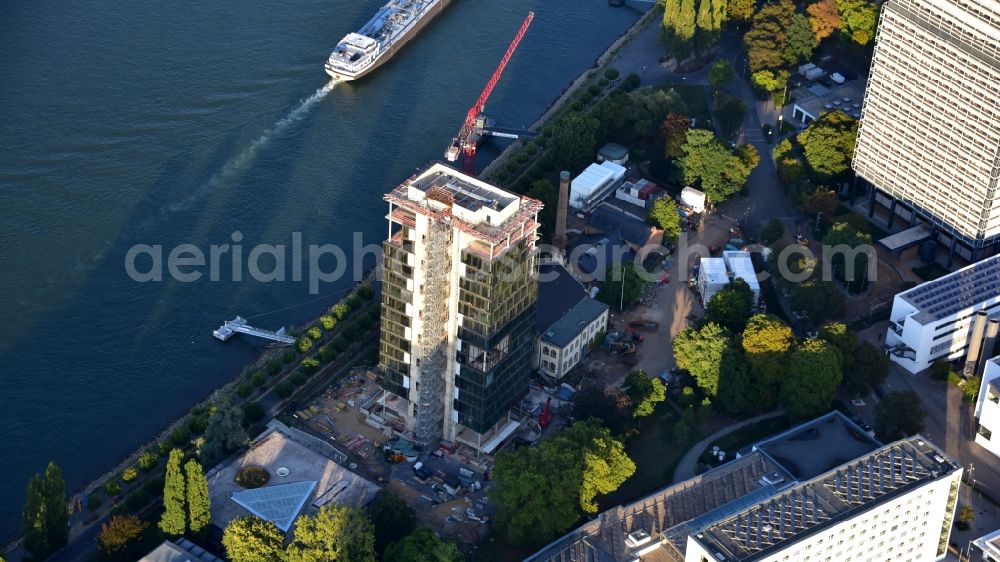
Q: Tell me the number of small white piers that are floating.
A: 1